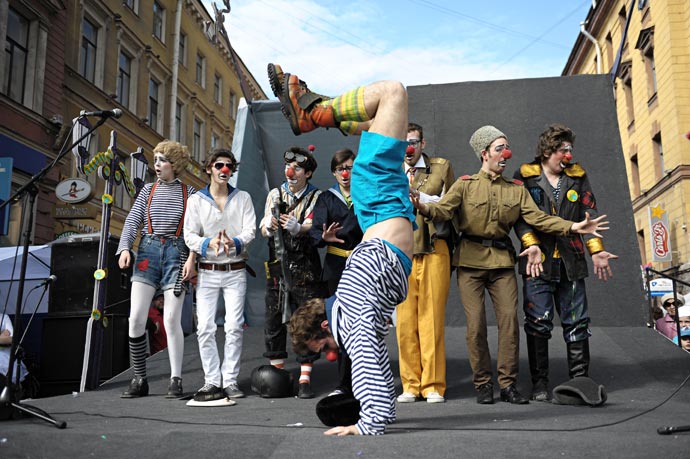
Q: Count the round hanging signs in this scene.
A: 1